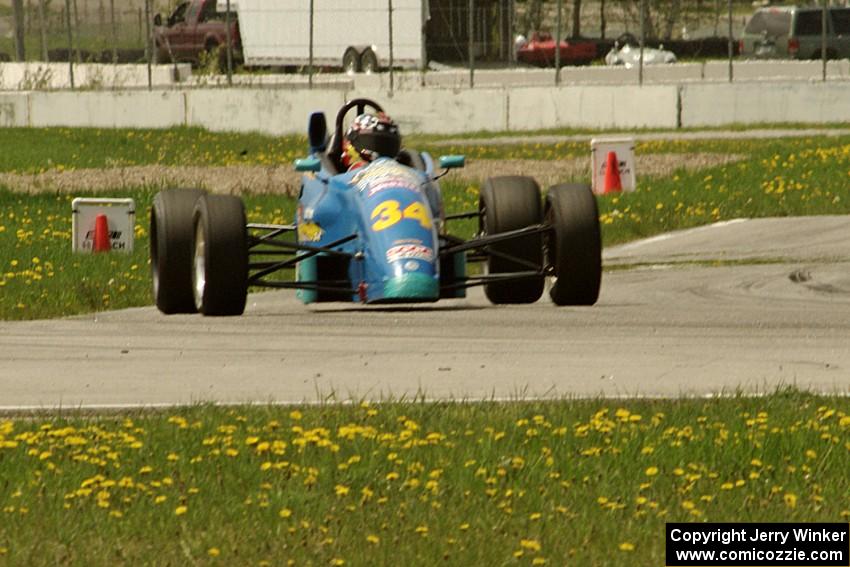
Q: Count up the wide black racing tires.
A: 4